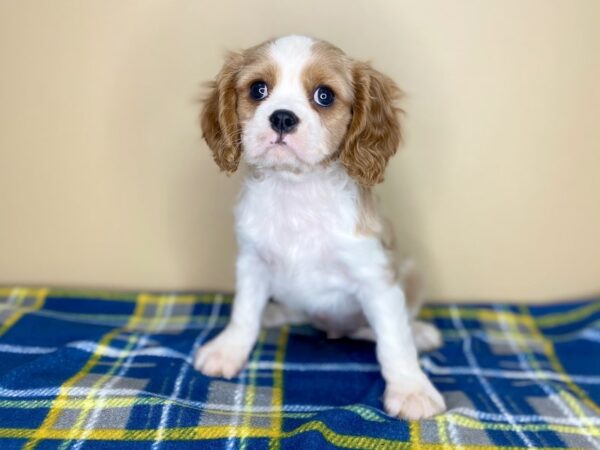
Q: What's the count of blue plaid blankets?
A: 1